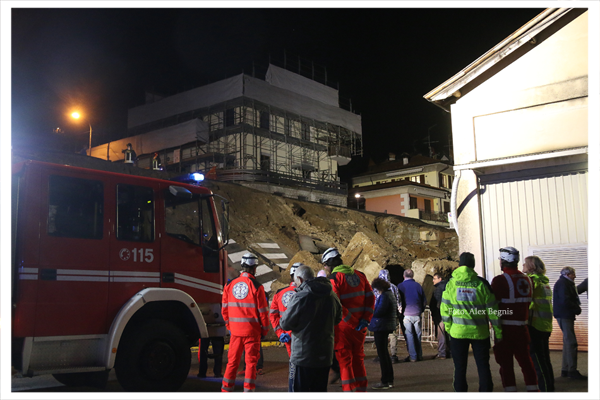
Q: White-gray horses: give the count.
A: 0